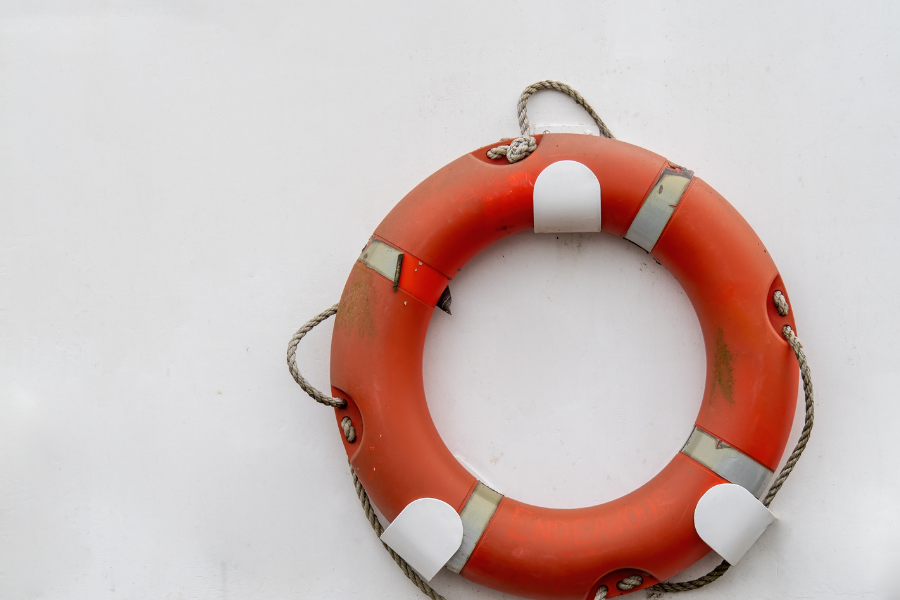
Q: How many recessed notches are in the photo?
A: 4